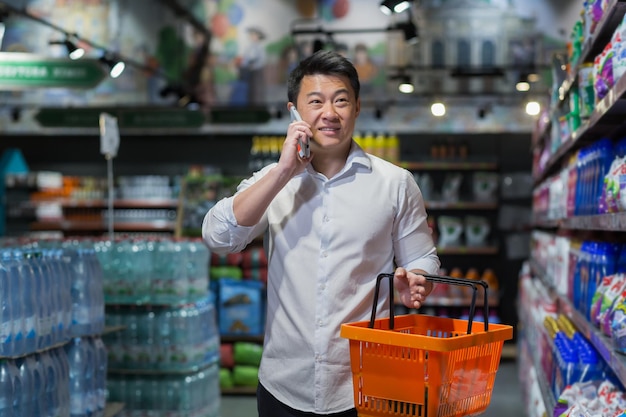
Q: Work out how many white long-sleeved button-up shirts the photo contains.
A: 1